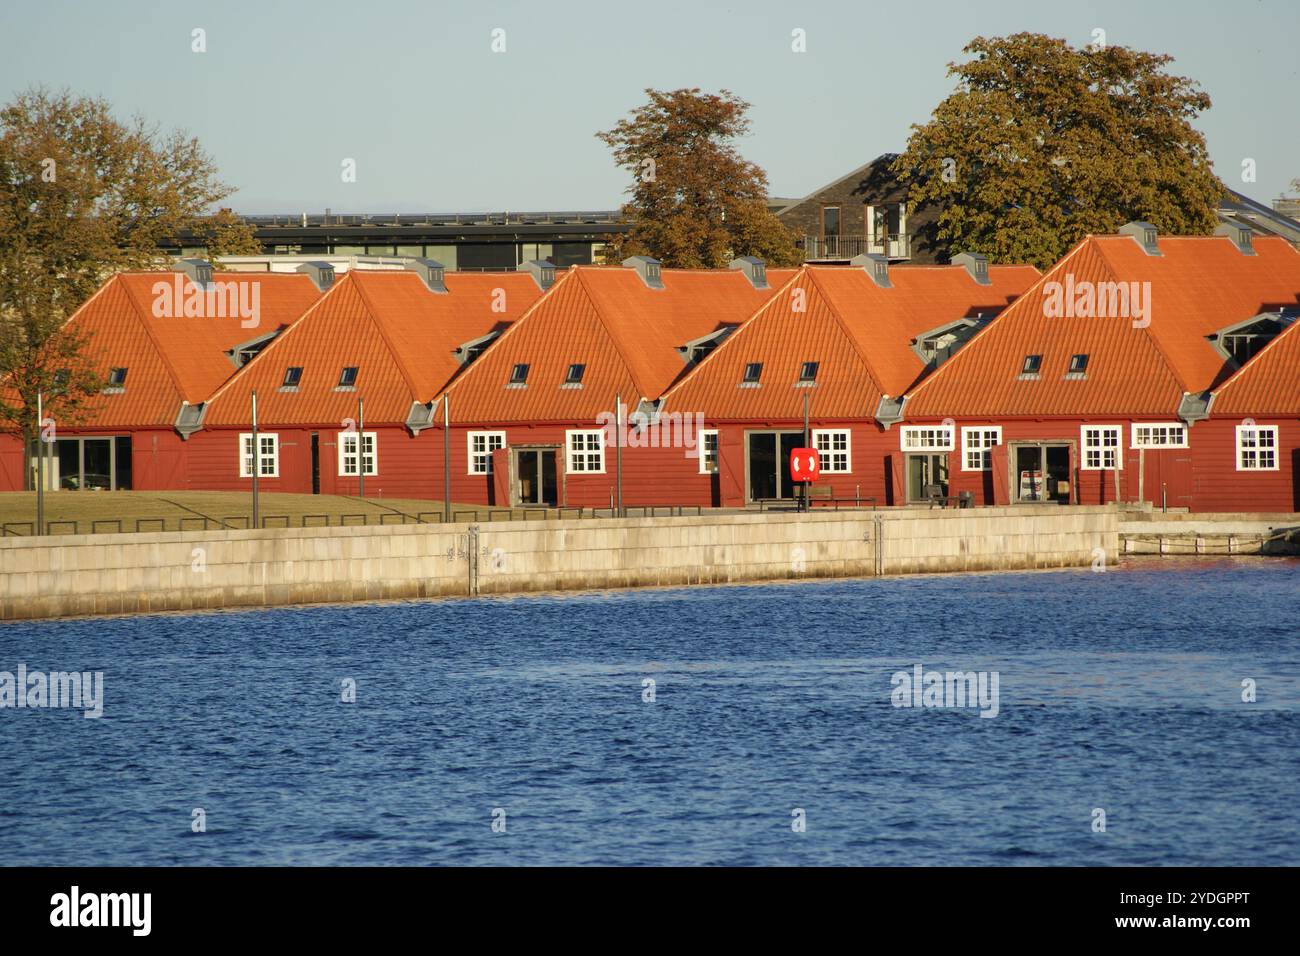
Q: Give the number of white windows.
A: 11